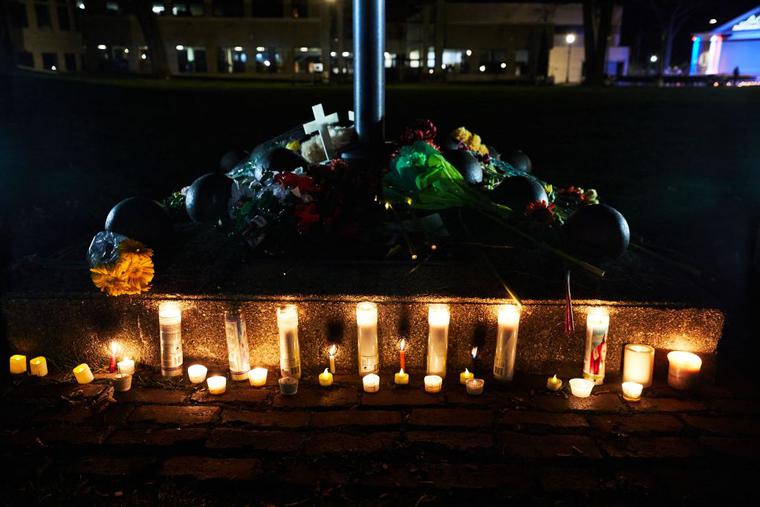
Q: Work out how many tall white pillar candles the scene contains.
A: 7